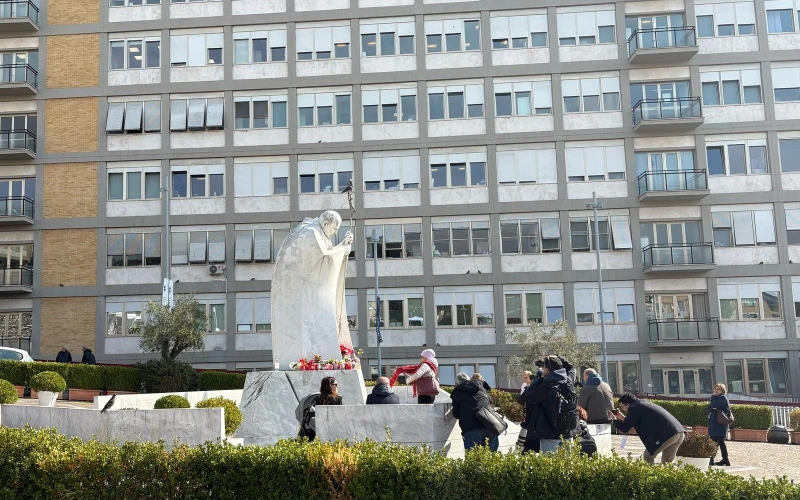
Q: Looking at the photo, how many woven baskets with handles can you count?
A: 0